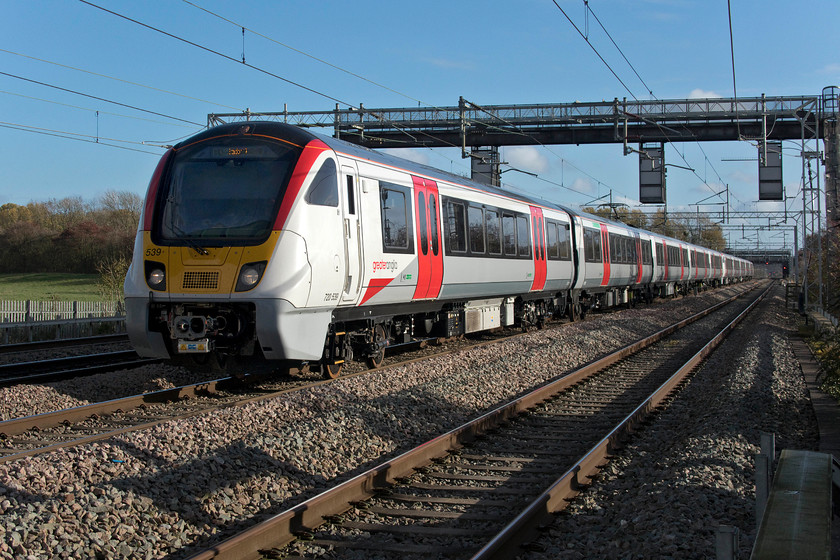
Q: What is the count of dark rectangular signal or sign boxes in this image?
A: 3